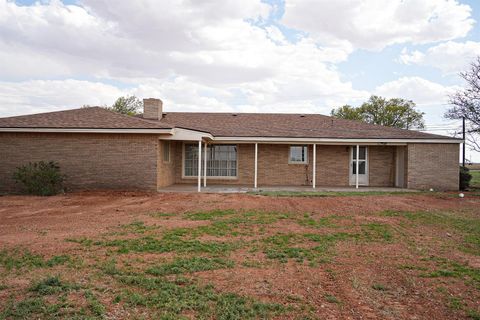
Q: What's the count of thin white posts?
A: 5